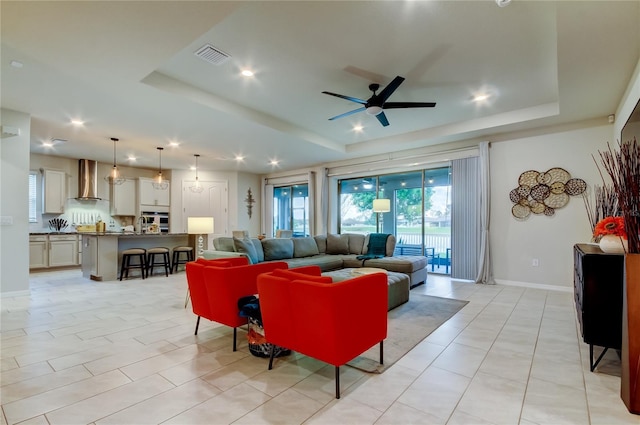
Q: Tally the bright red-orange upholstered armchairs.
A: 2